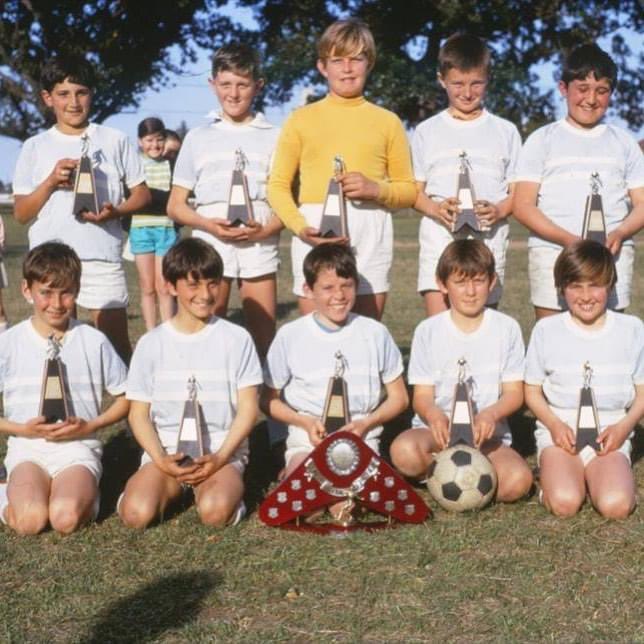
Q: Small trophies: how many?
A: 10